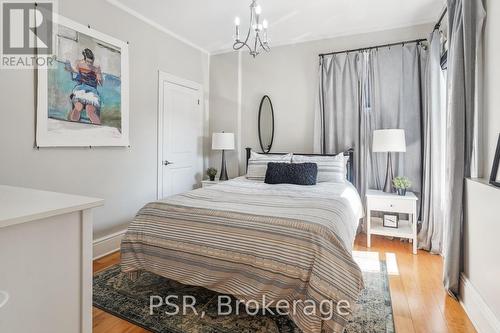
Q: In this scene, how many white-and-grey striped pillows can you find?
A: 2